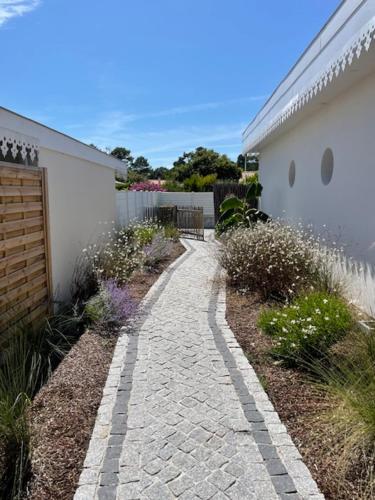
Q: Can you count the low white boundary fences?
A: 1